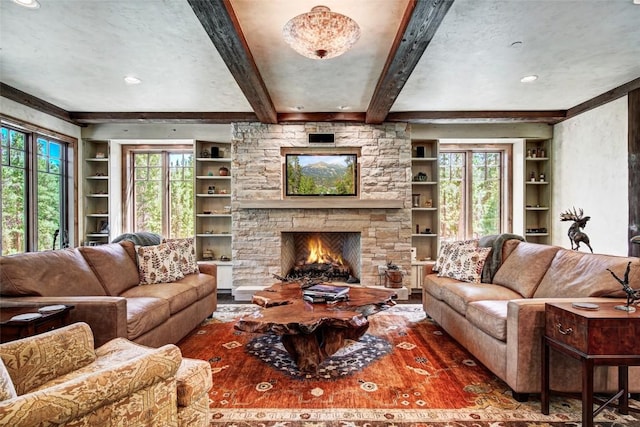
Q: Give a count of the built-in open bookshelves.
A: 4